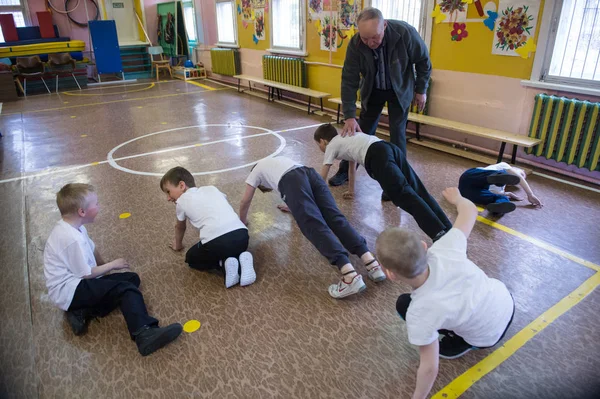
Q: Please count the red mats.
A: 2